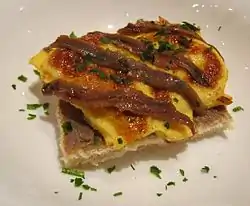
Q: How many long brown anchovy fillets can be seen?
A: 4